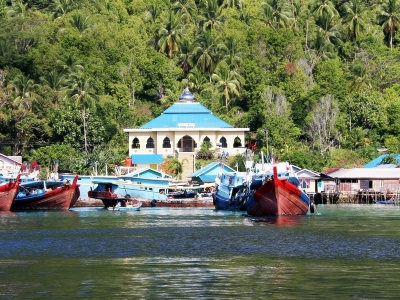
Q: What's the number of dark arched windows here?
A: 6